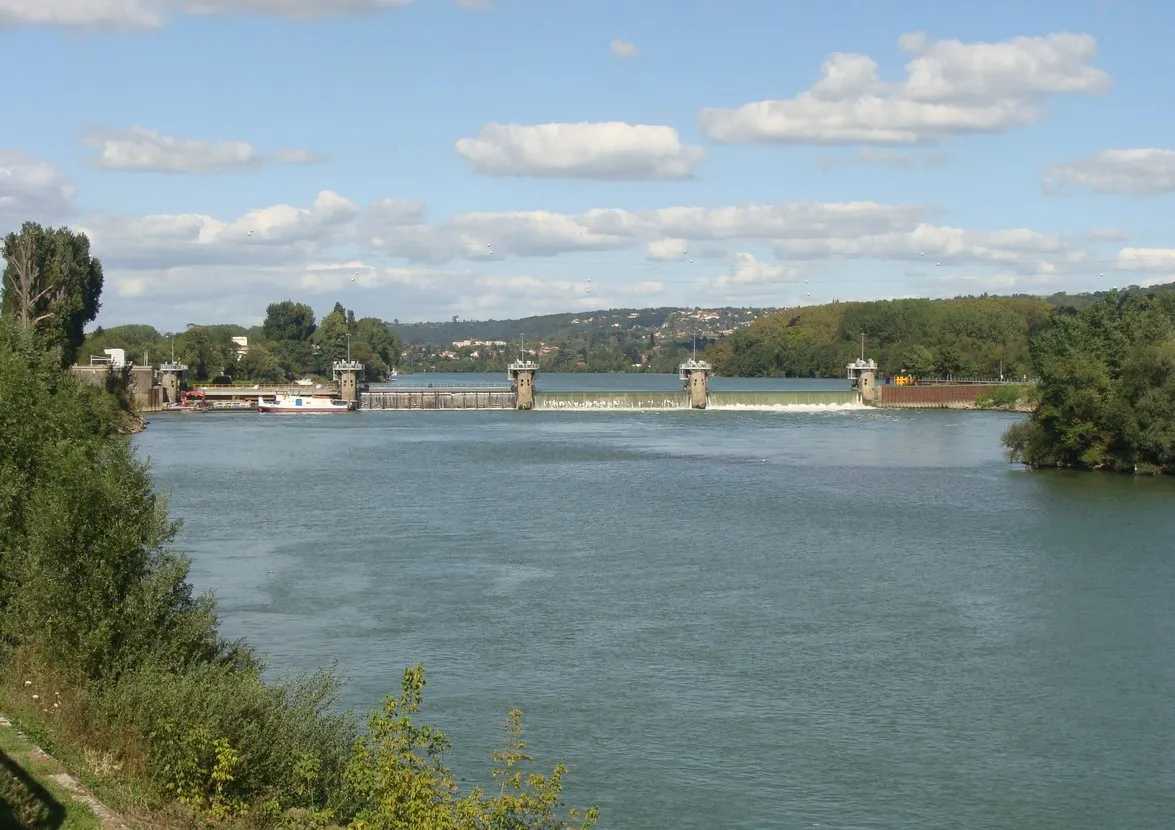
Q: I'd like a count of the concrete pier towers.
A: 5